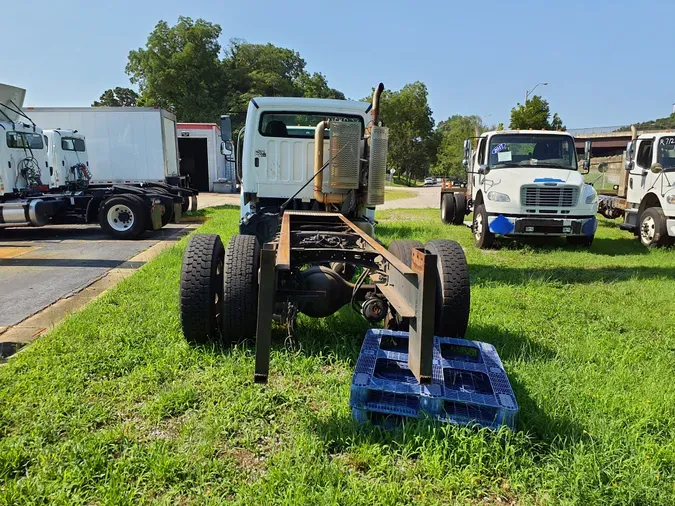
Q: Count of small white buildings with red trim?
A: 1